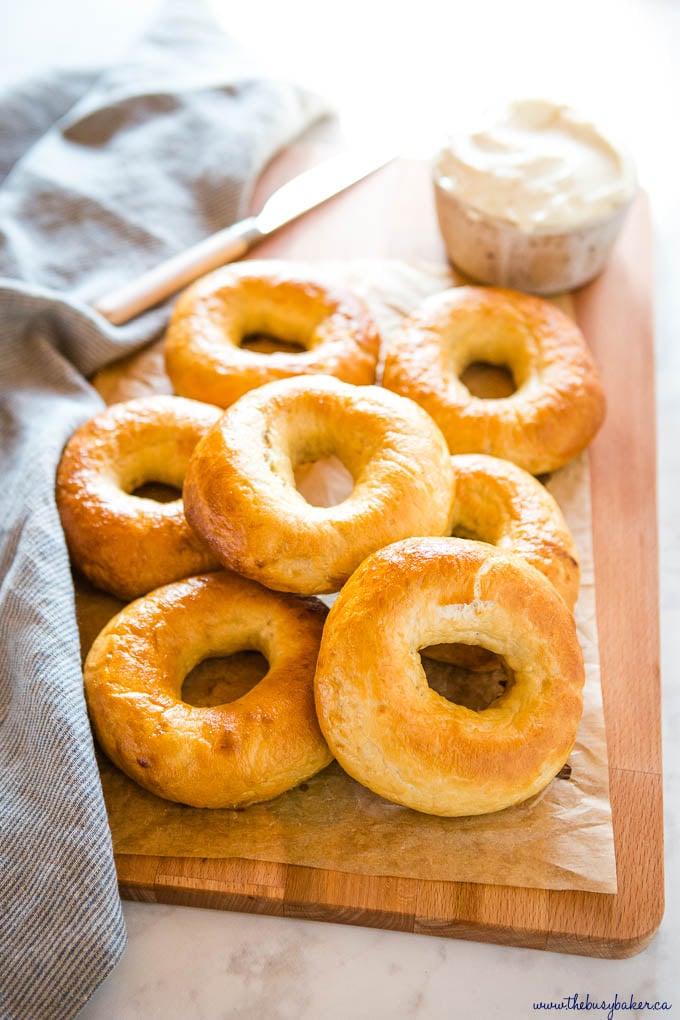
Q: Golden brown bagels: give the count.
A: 7